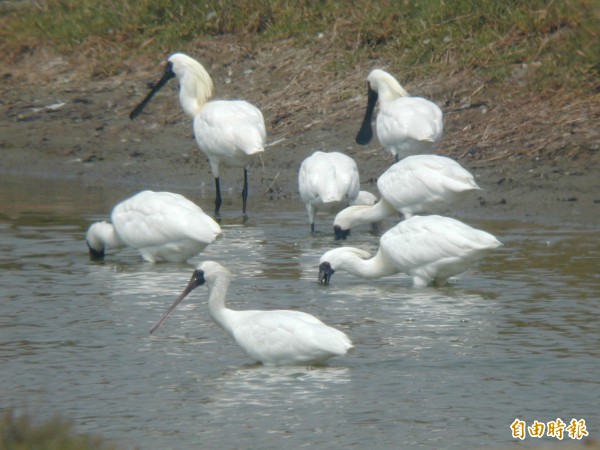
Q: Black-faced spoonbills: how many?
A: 7